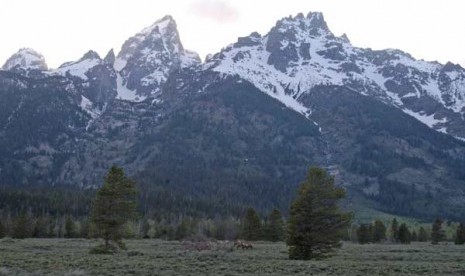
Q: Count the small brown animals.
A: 2